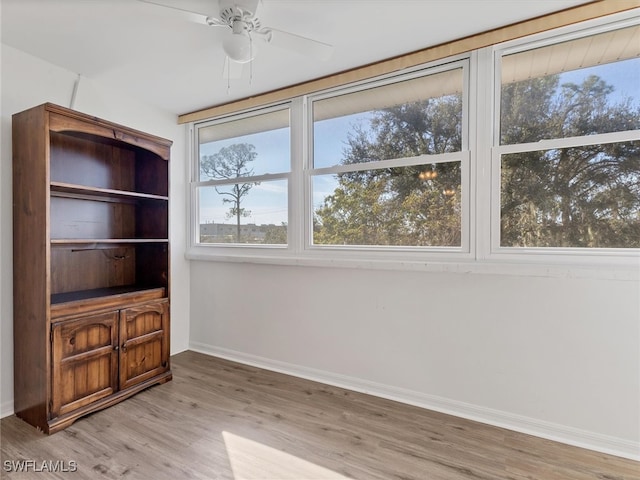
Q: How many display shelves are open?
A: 3